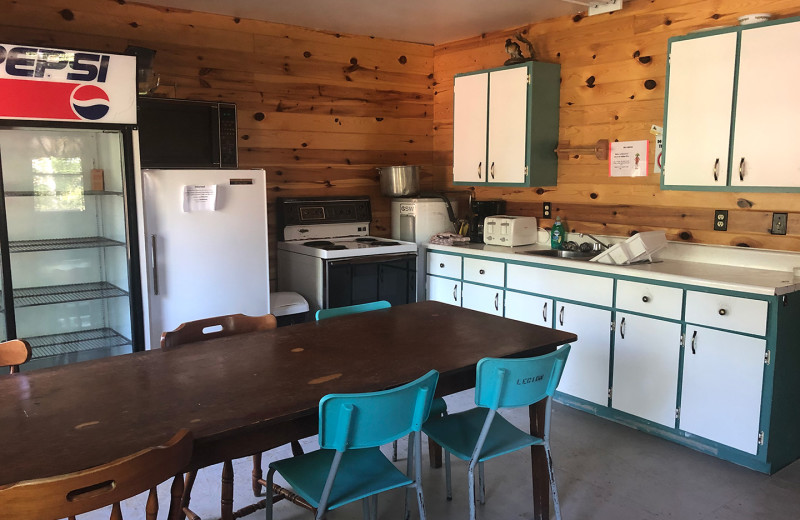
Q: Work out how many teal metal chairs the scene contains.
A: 3